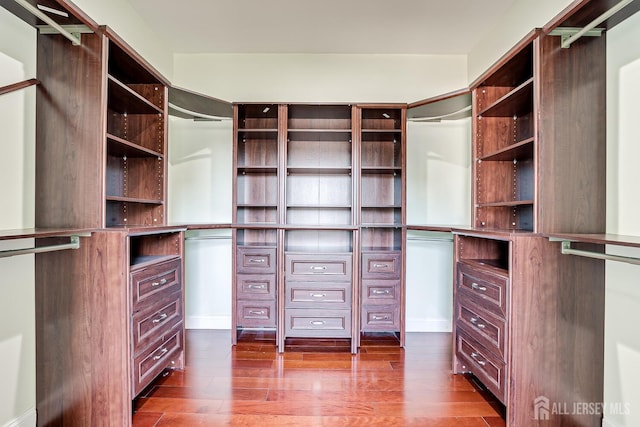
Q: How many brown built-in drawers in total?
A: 15